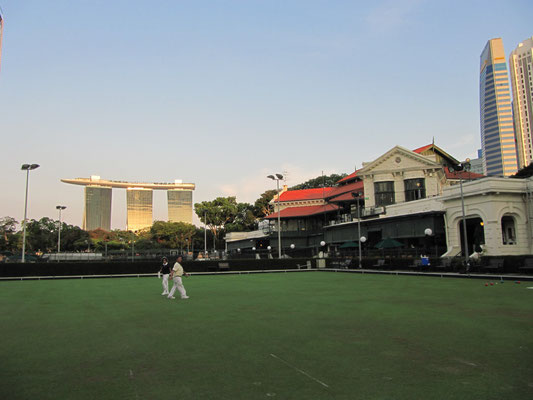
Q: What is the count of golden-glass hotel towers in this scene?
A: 3